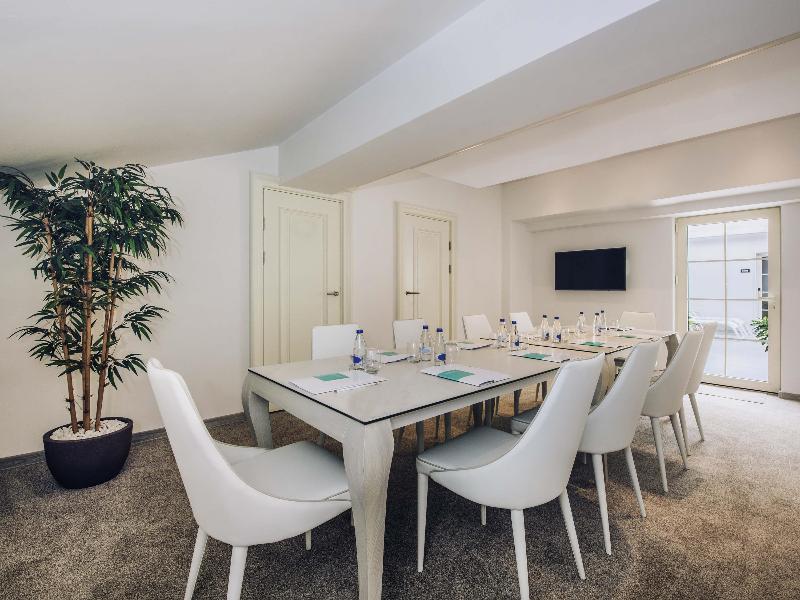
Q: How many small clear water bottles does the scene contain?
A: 10